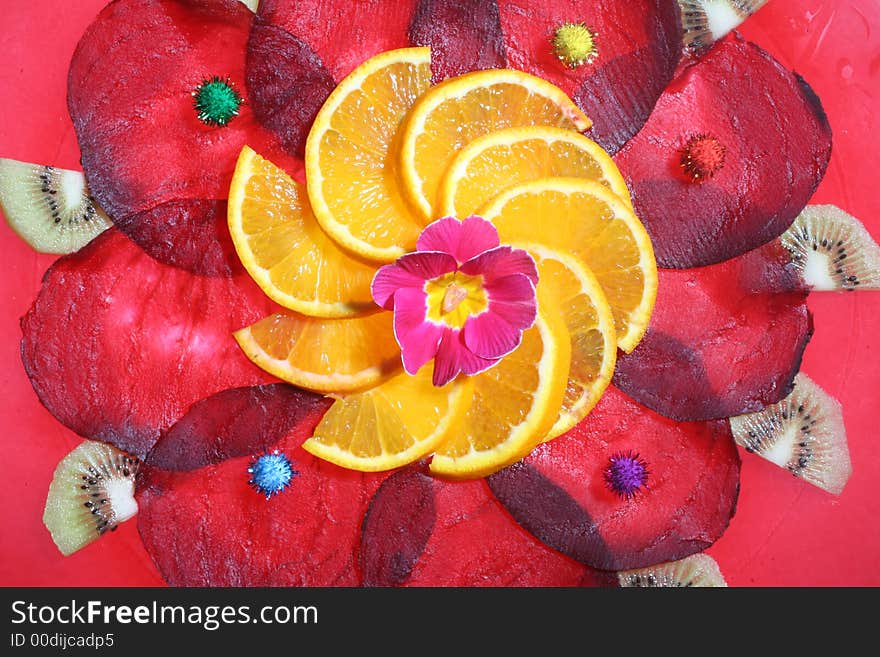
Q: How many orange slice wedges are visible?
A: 9